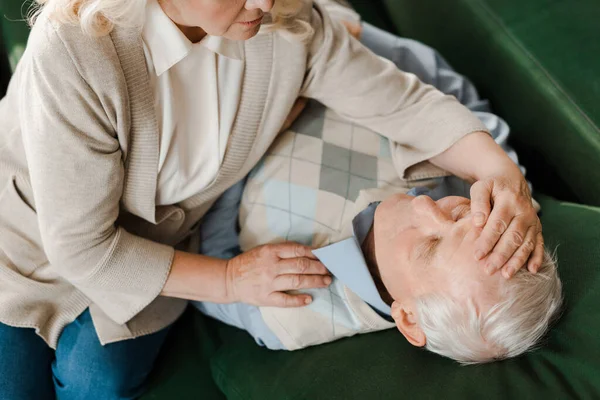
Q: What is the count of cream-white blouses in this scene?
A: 1